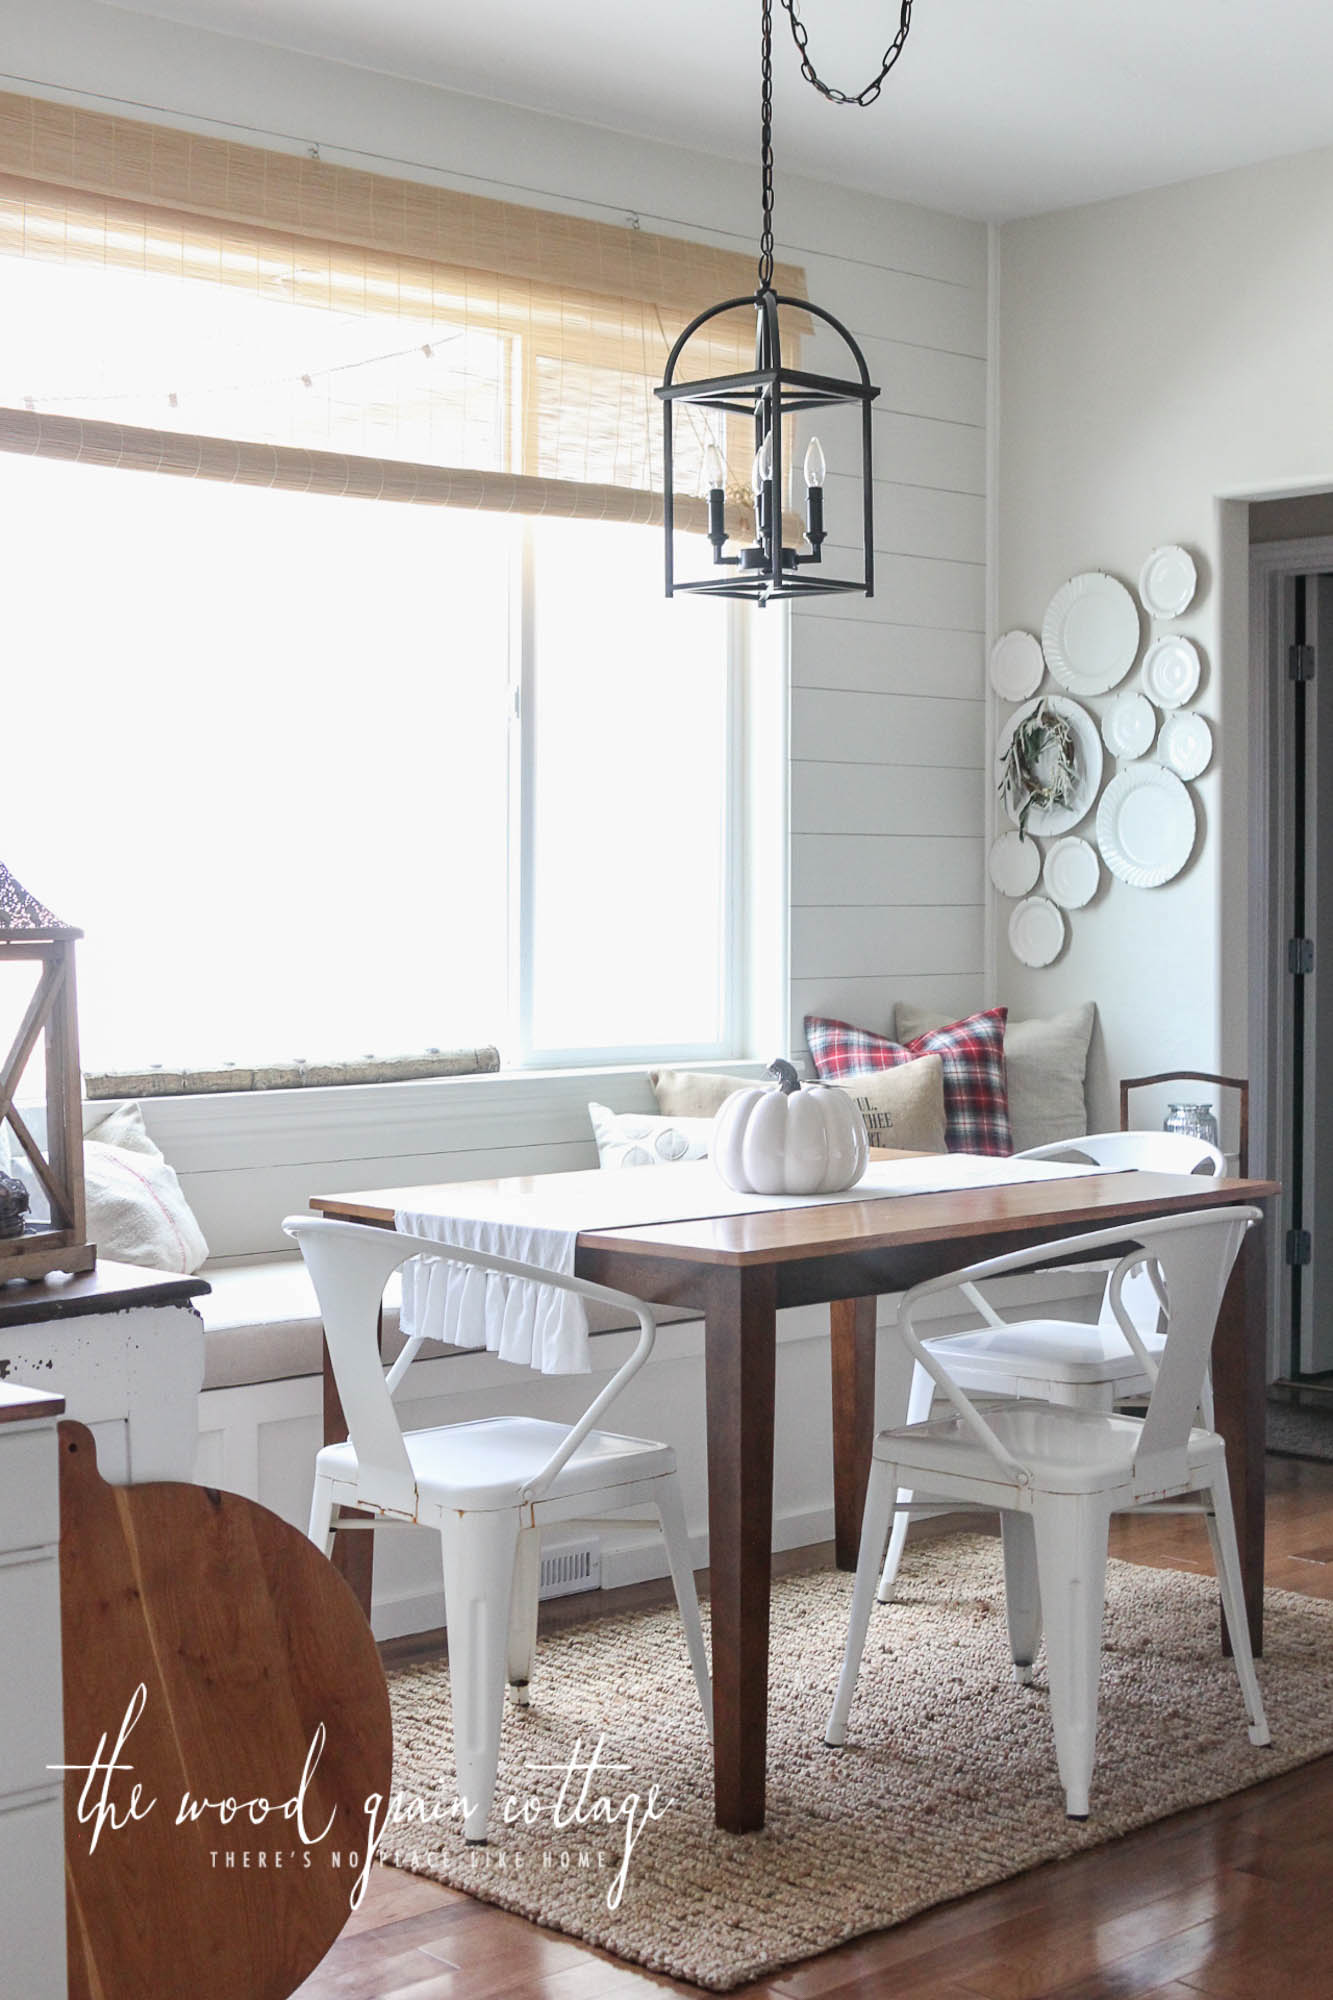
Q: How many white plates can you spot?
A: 11